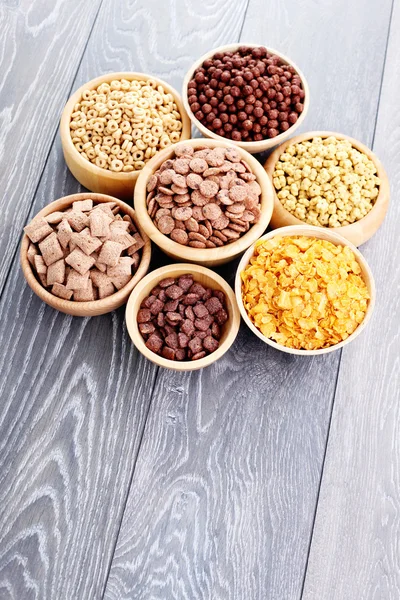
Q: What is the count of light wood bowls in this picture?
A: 7